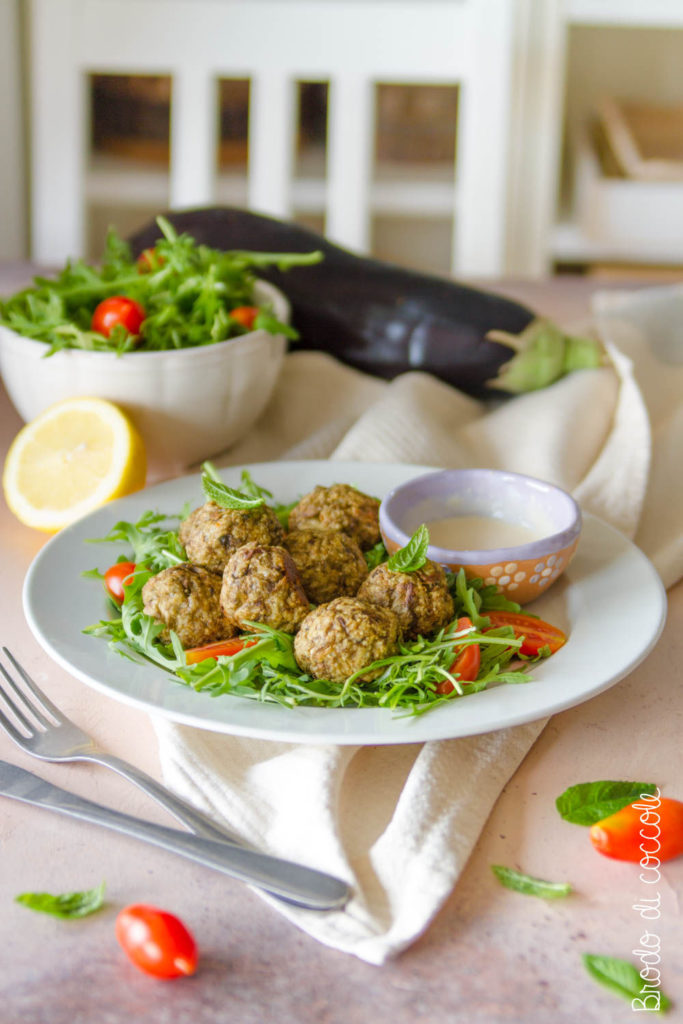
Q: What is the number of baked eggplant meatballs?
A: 7